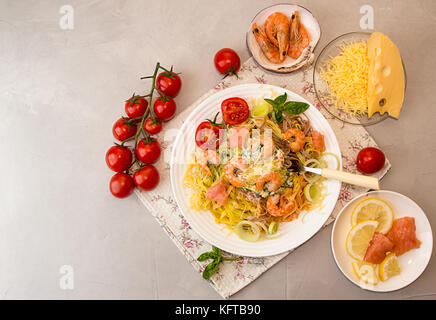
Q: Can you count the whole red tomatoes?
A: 11